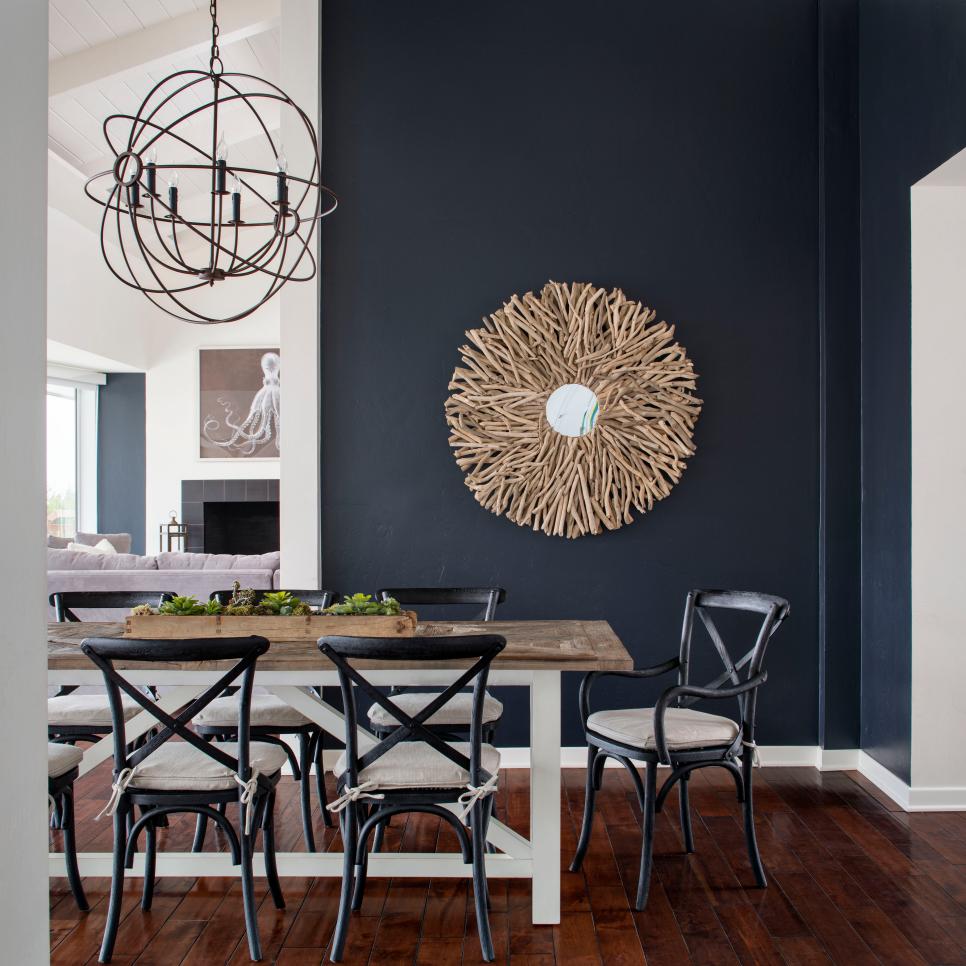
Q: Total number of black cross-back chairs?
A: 7